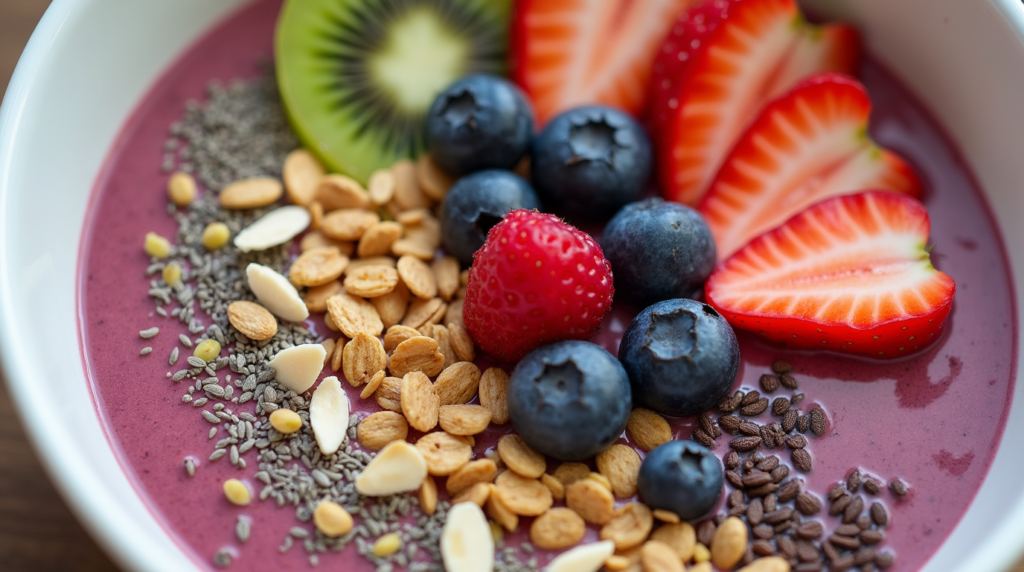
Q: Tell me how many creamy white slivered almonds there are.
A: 7